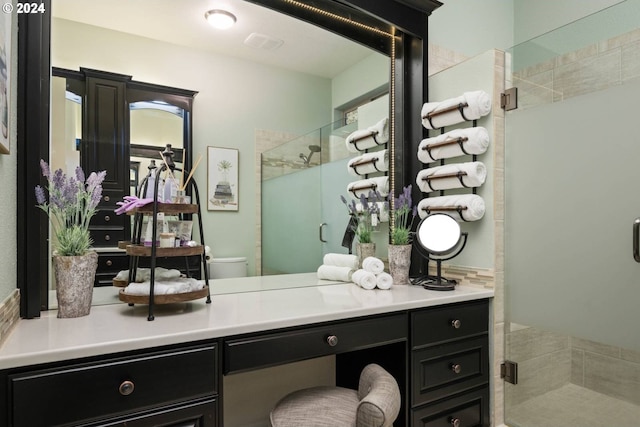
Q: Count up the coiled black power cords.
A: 1